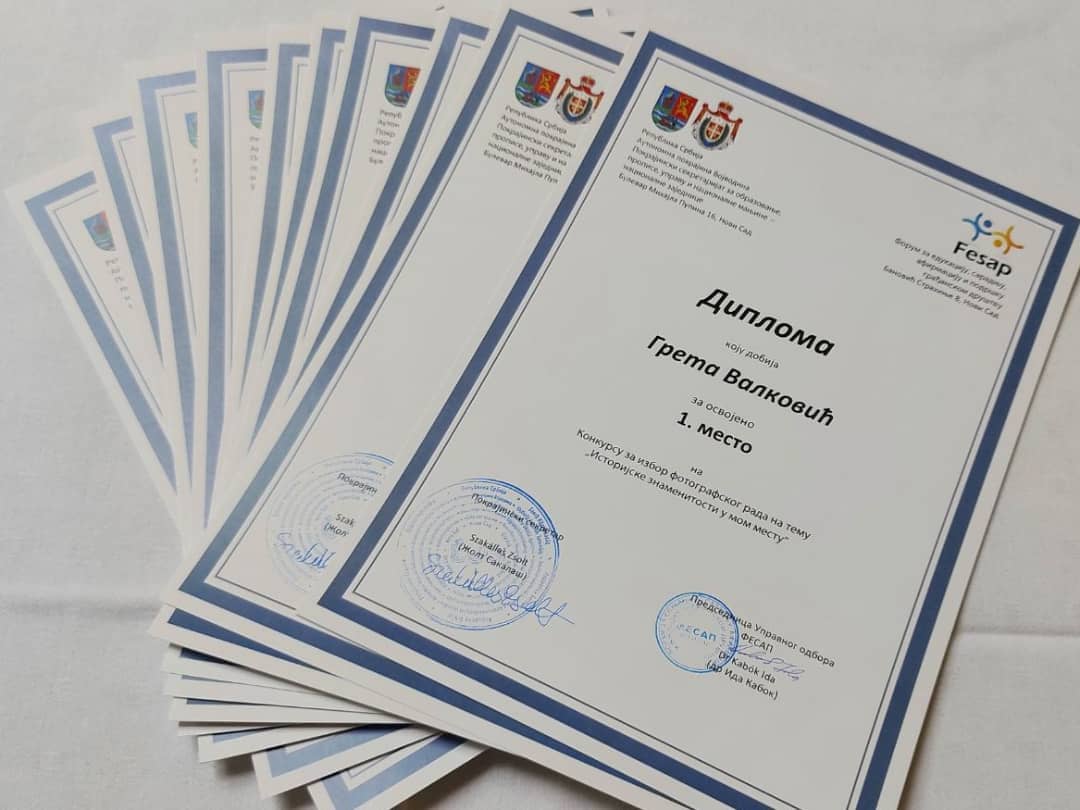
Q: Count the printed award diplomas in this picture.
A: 10